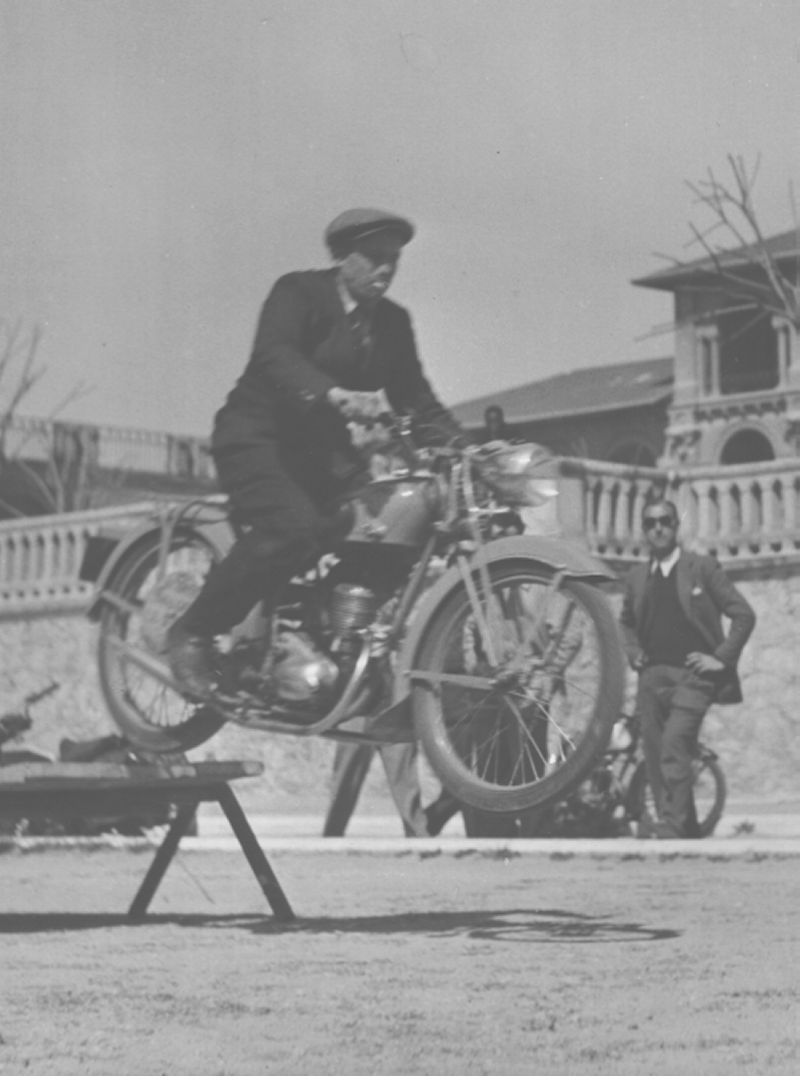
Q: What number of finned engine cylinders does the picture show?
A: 1